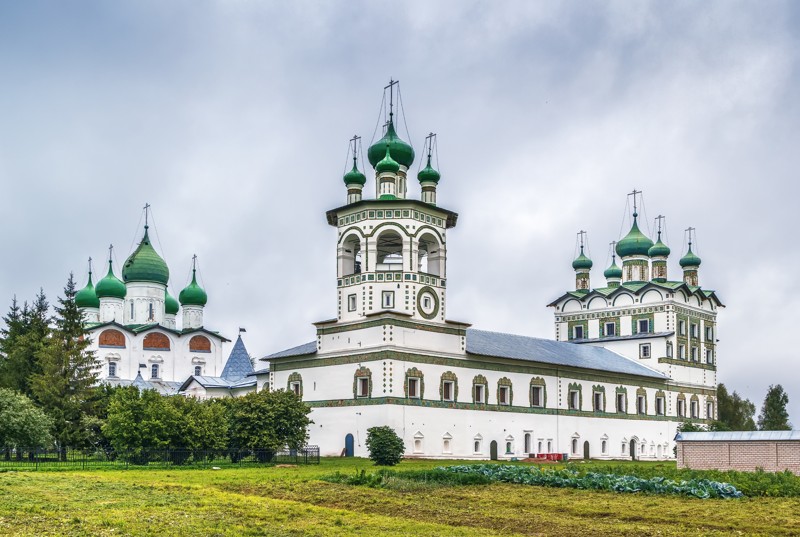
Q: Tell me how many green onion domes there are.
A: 14